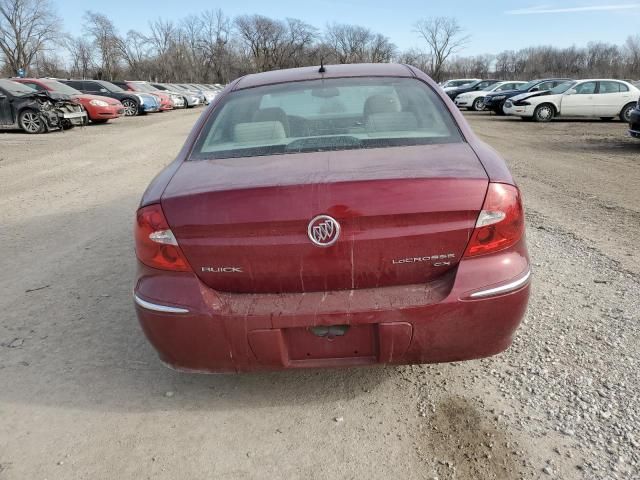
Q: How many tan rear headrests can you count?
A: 2